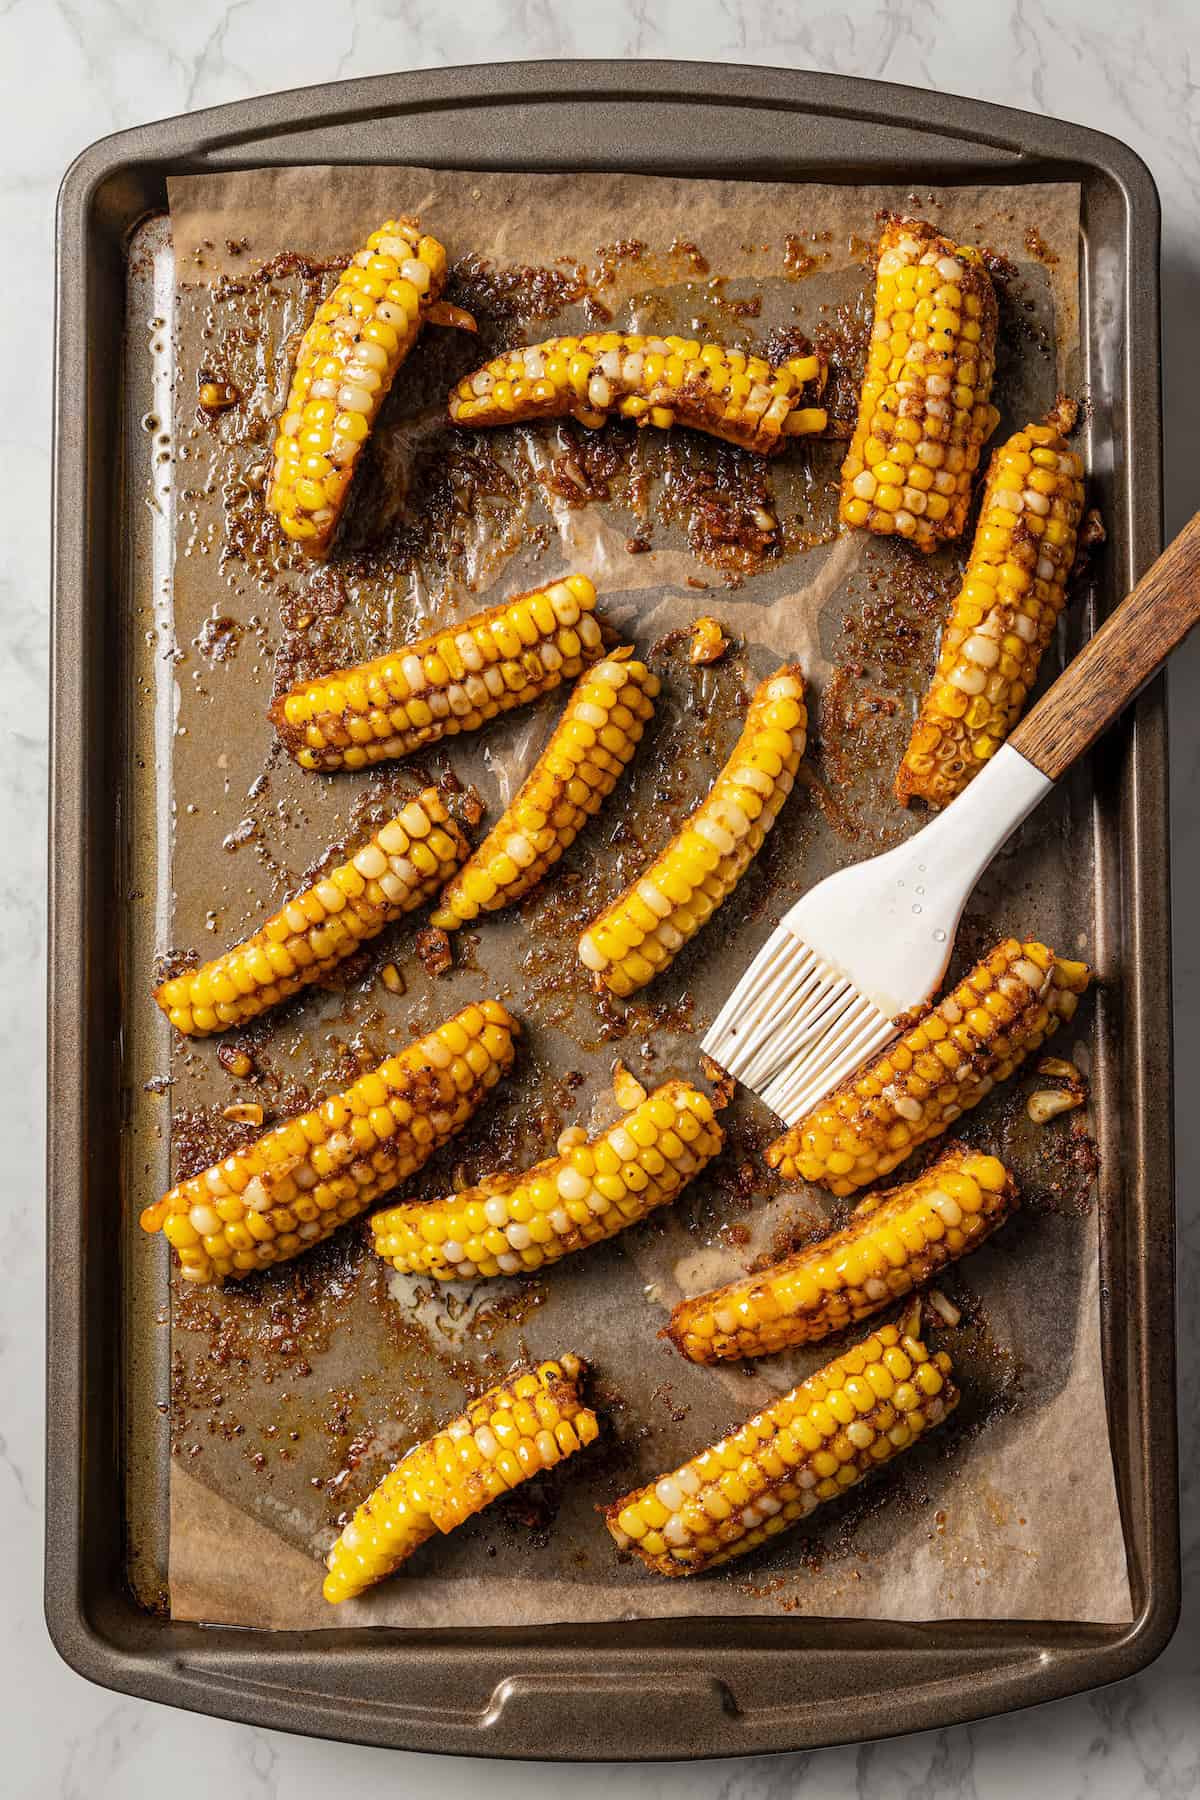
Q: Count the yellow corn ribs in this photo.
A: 14